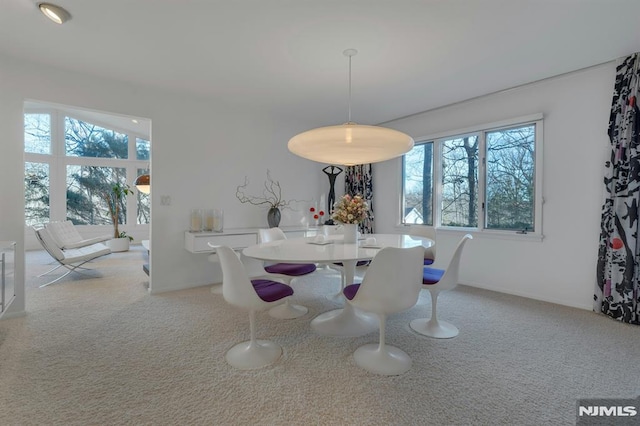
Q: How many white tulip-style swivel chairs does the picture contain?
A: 6